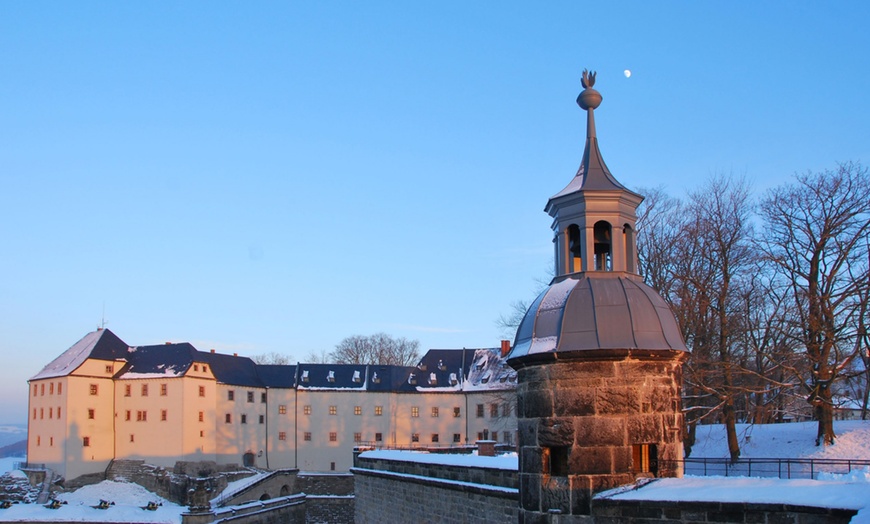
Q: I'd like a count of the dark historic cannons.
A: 4